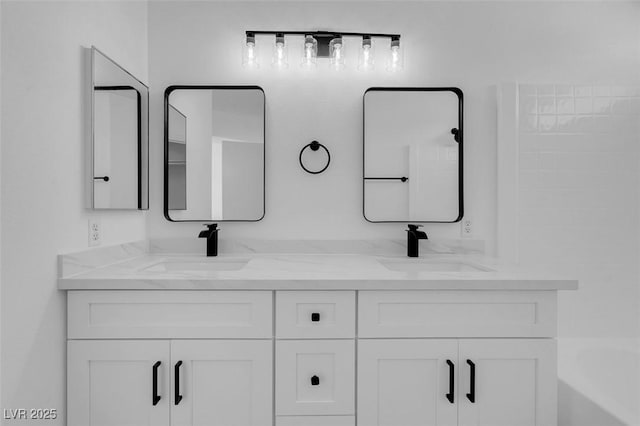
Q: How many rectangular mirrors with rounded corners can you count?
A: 2